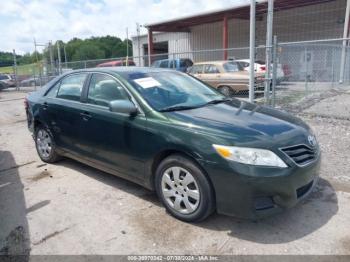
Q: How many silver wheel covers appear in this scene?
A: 2